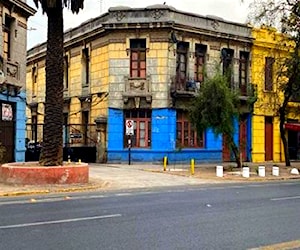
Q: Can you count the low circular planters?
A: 1